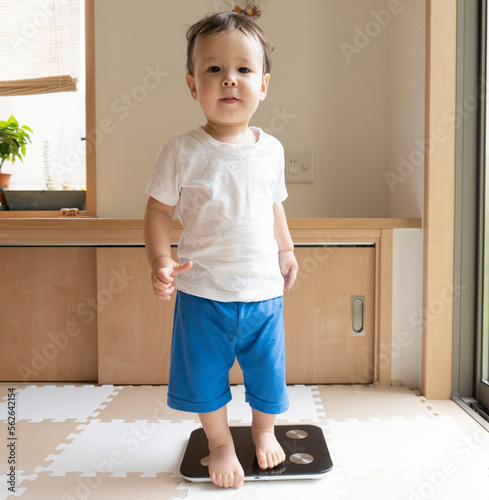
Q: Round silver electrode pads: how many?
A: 3